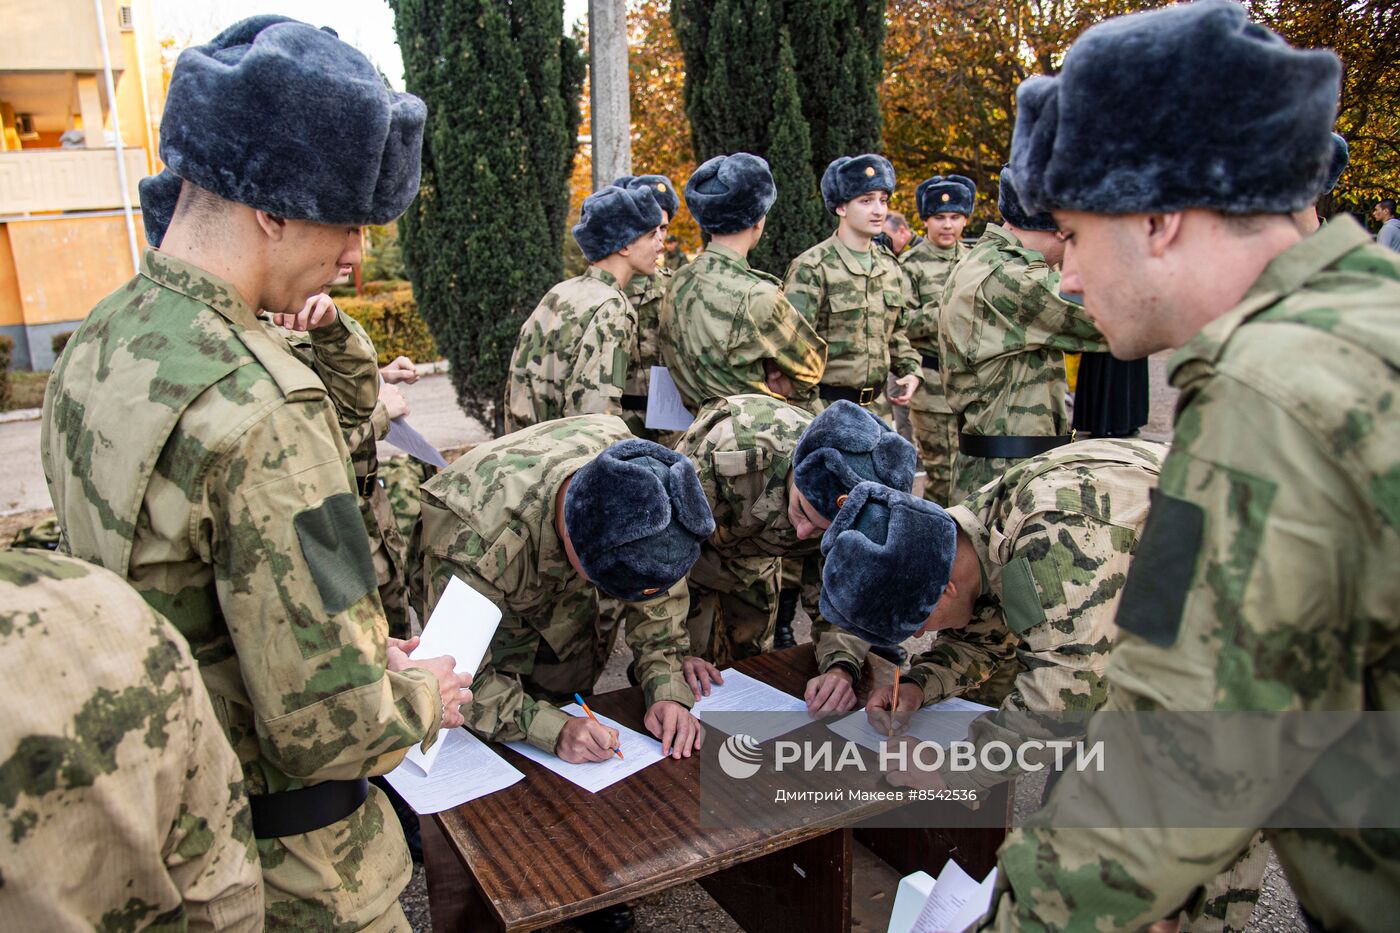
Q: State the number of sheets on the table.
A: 4